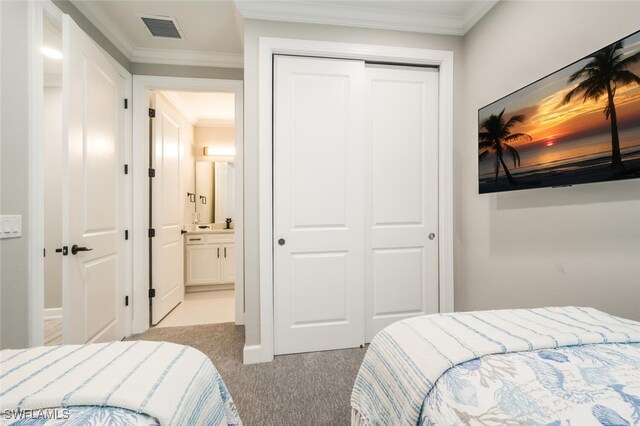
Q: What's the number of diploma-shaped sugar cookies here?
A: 0